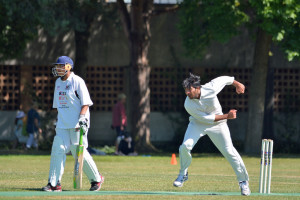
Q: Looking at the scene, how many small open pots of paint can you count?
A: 0